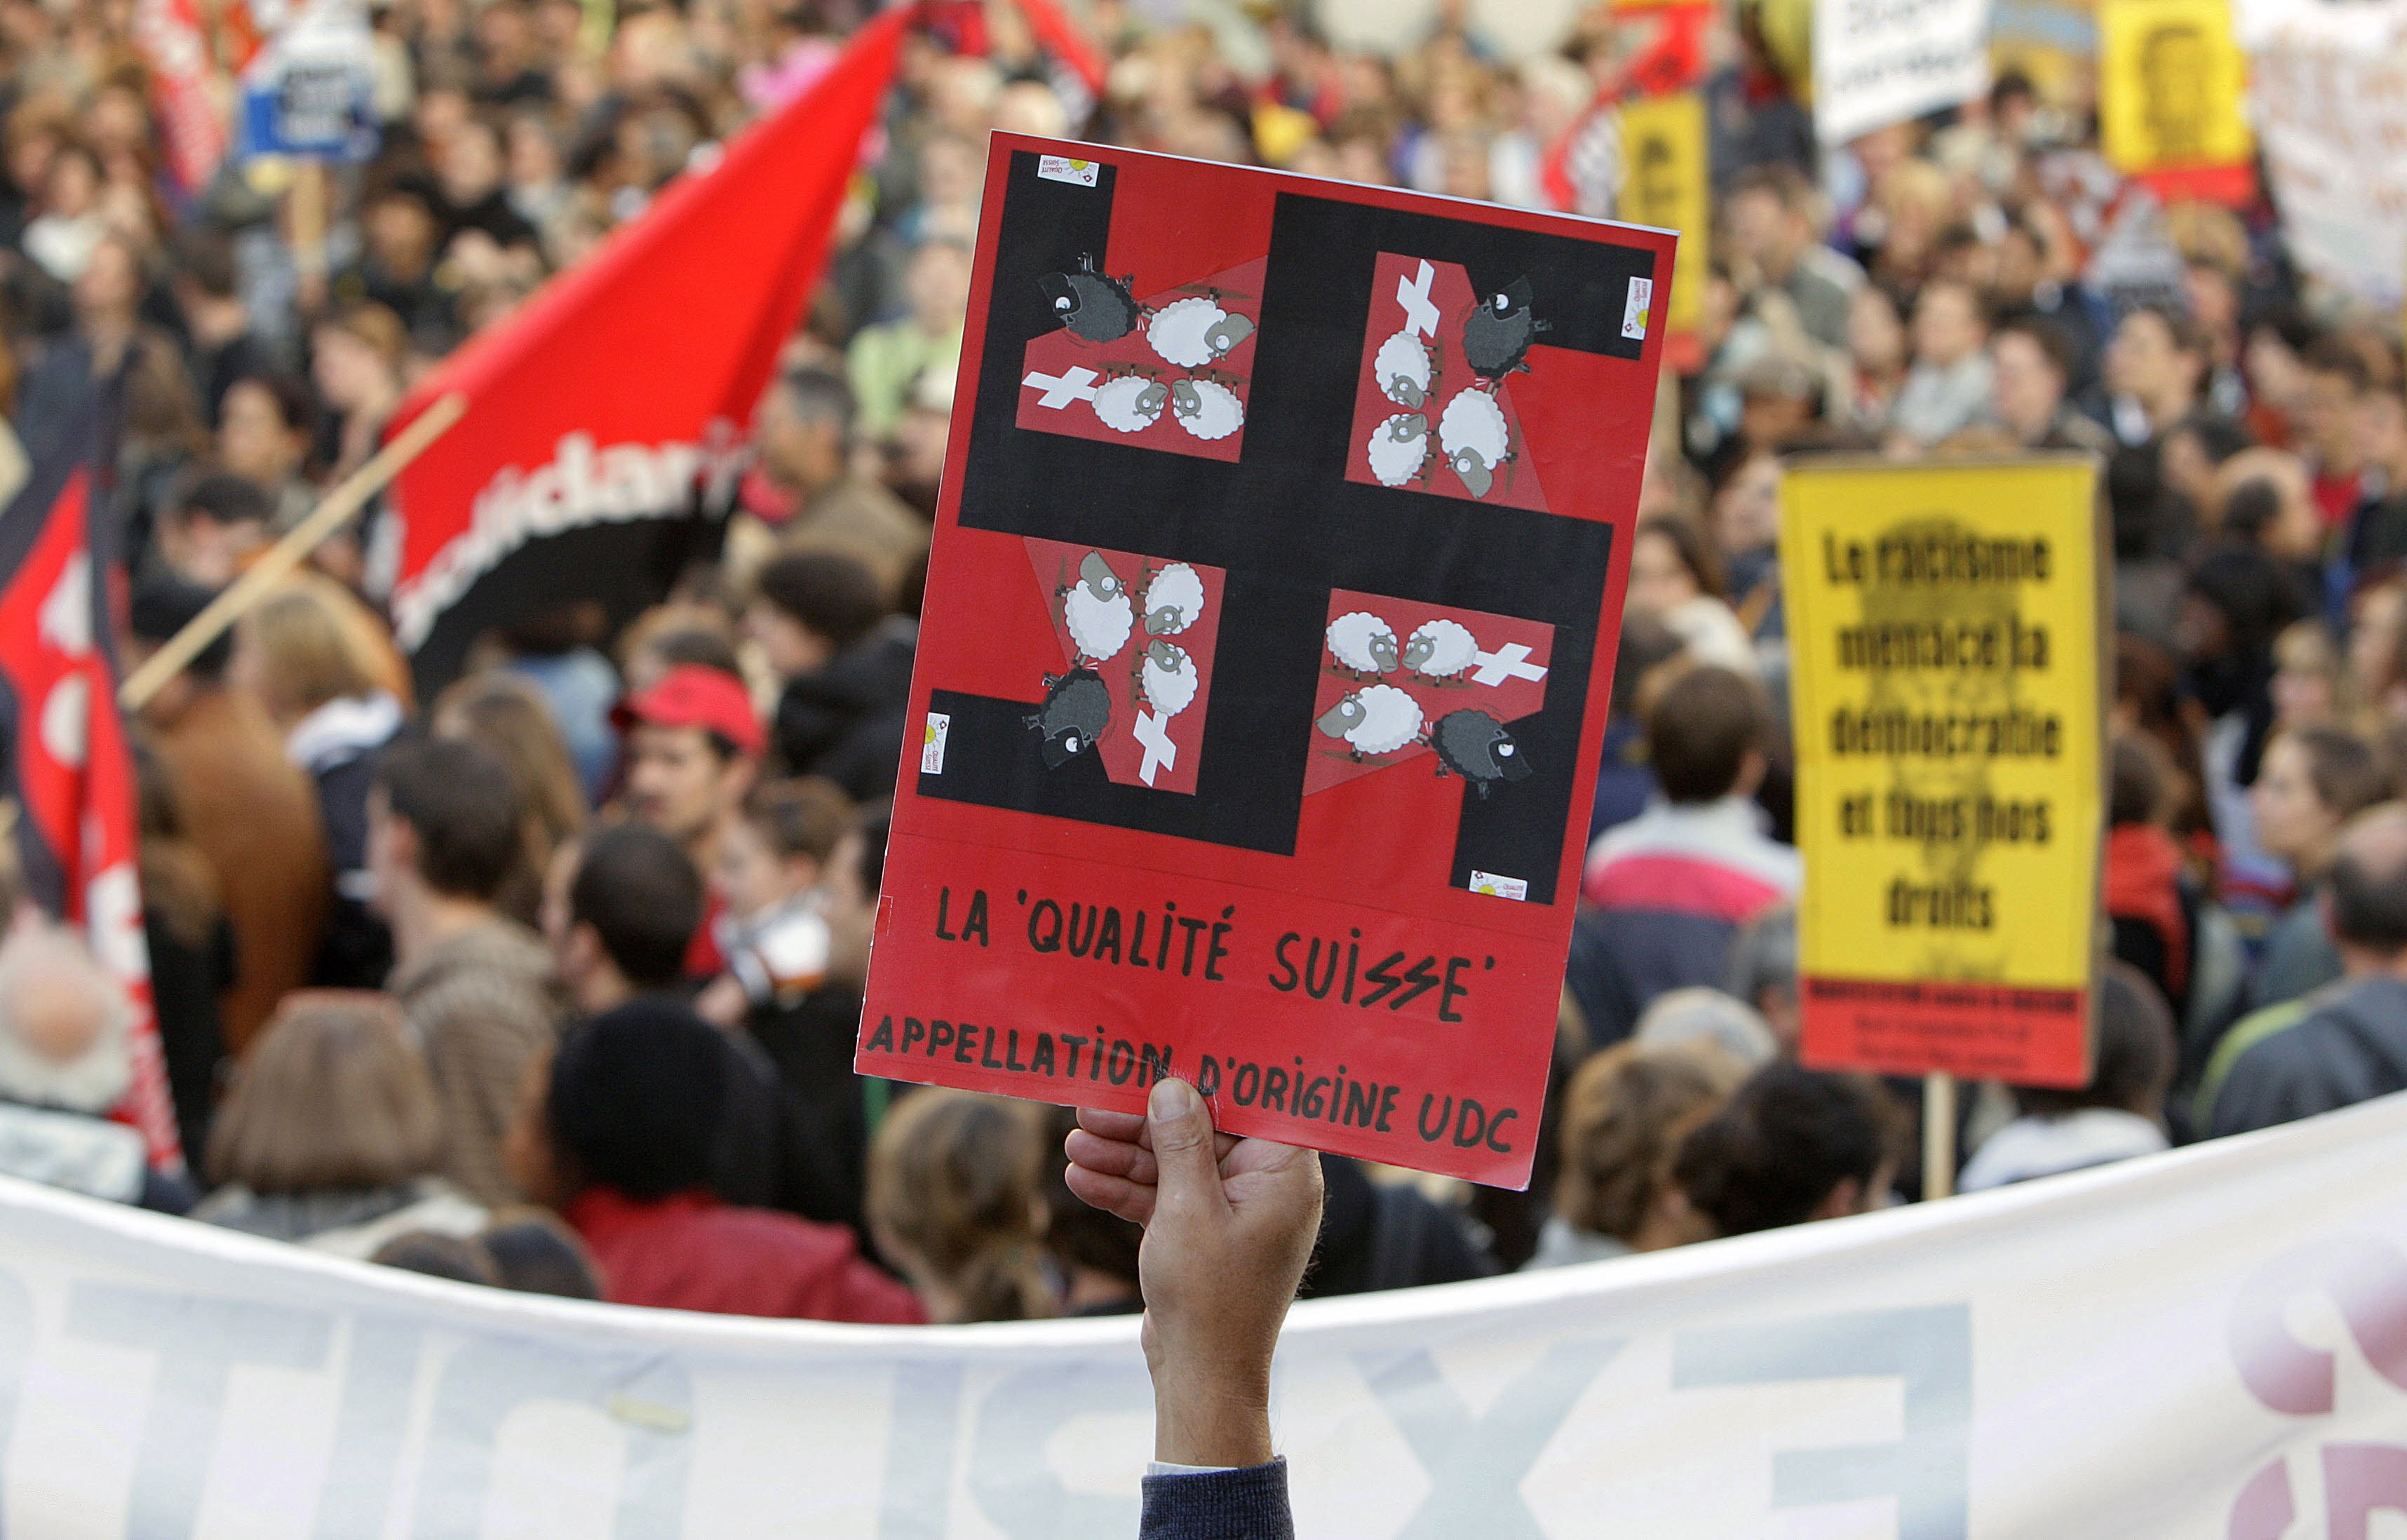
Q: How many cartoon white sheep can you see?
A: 12